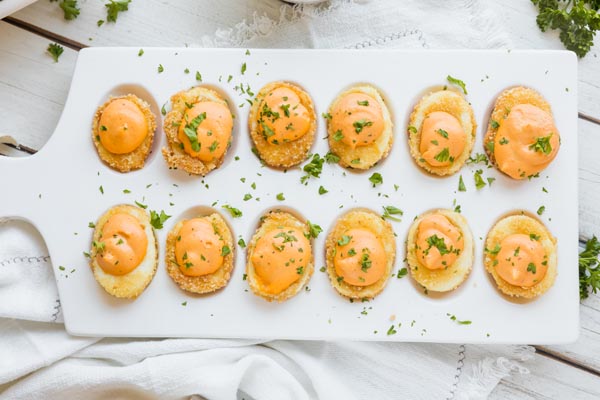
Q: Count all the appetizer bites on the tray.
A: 12